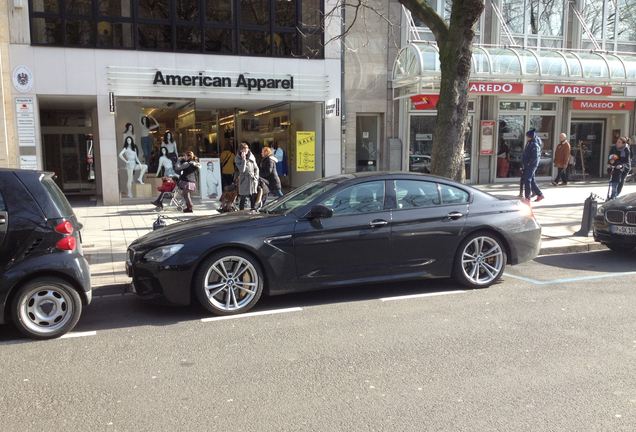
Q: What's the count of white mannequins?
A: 5